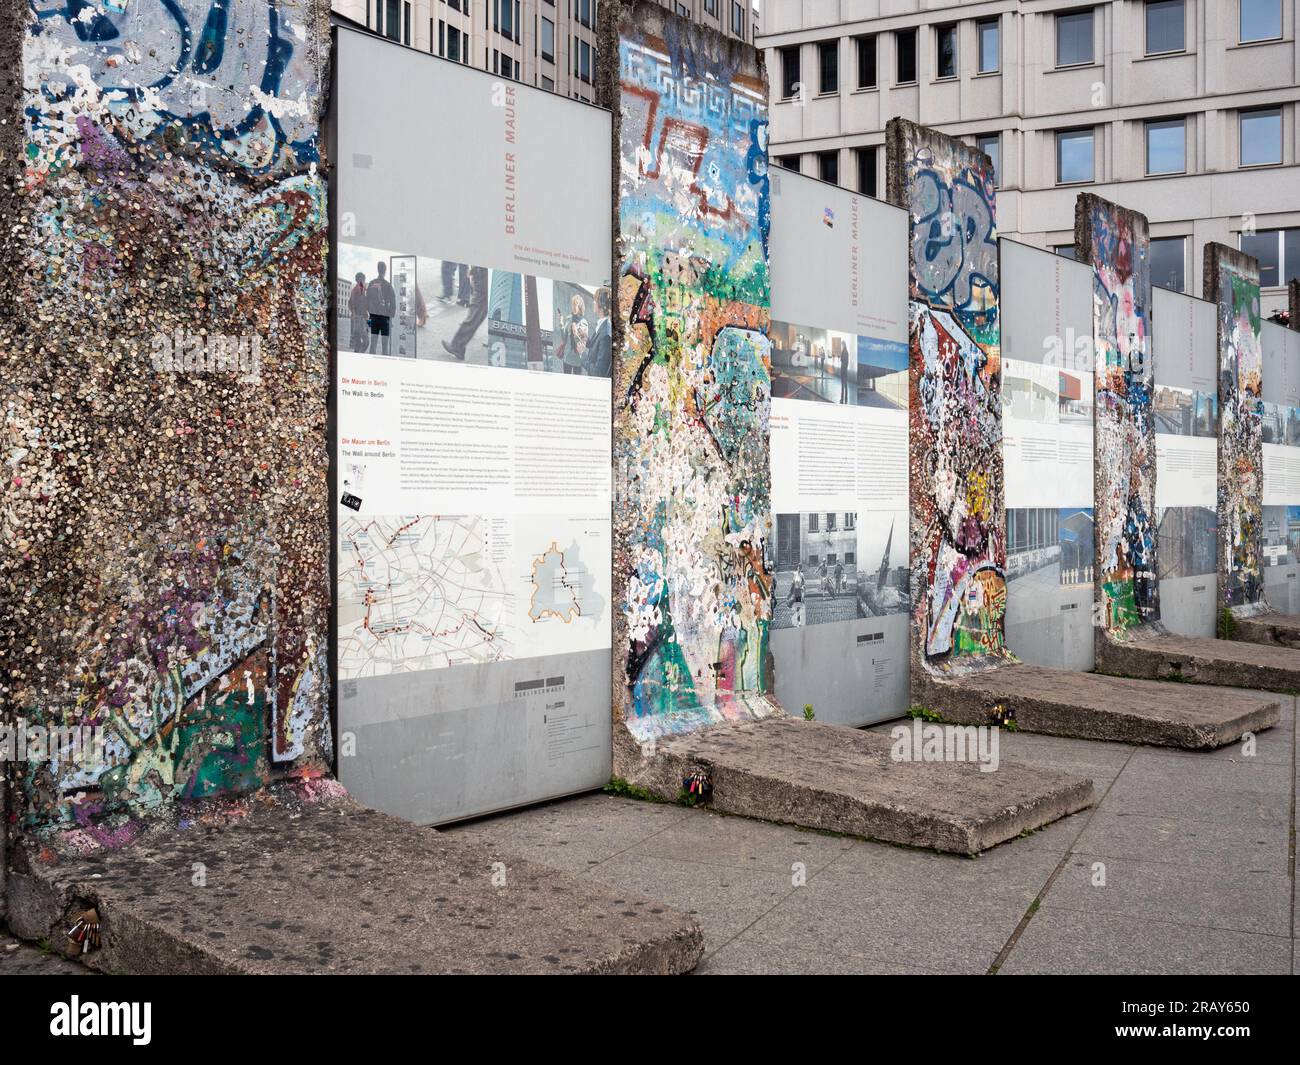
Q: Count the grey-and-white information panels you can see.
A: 5